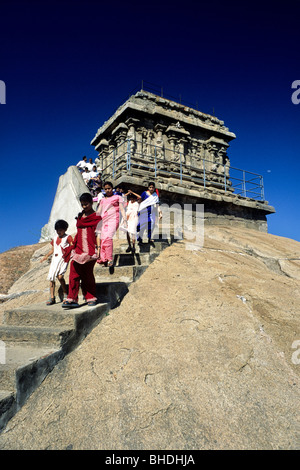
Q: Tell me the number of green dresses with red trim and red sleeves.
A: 0